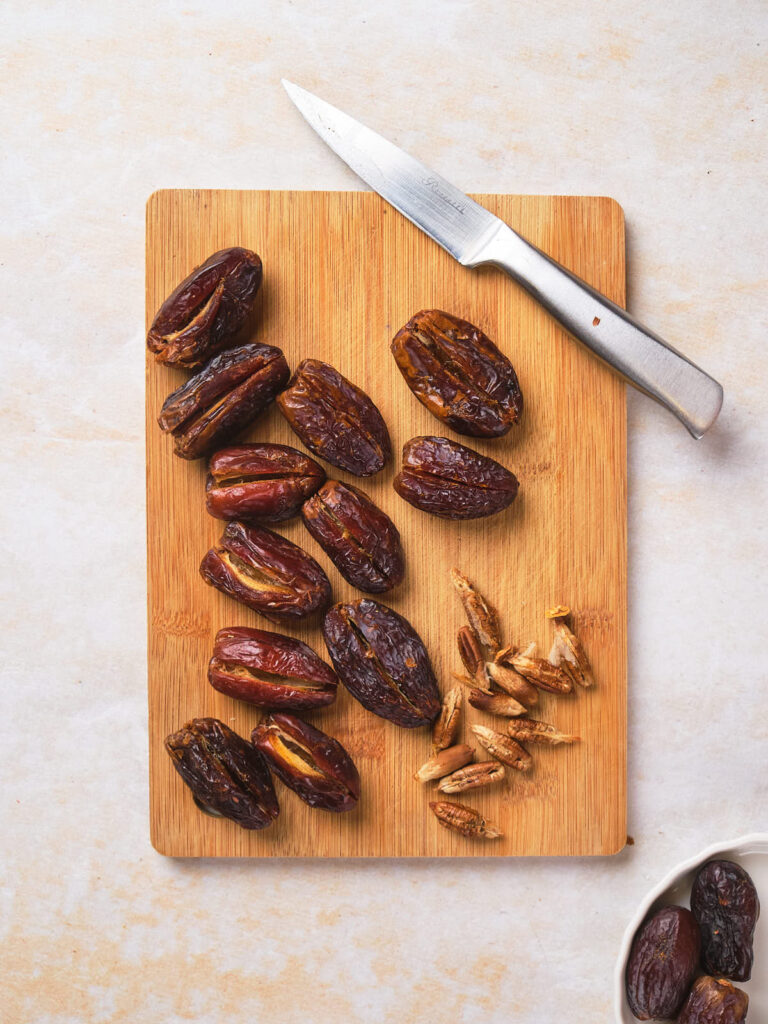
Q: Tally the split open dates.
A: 12